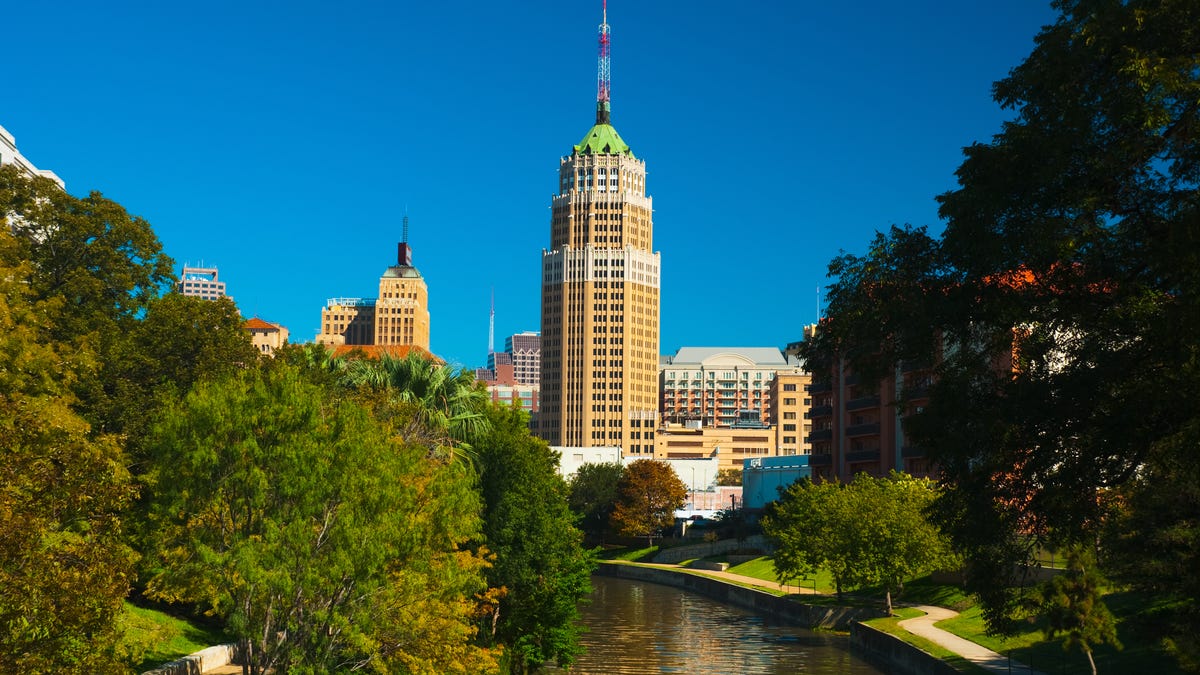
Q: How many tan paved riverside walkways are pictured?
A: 1